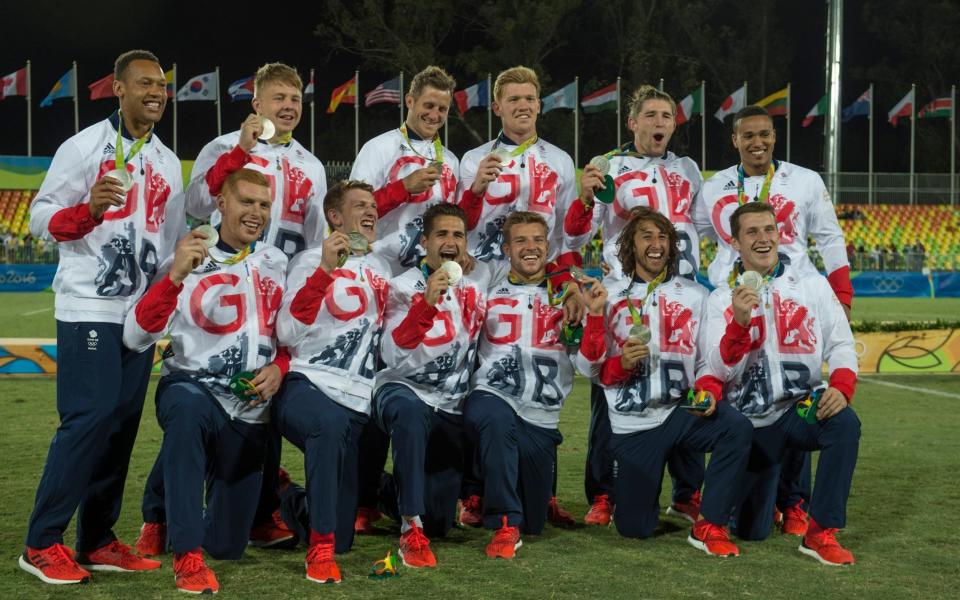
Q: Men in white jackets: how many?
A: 12